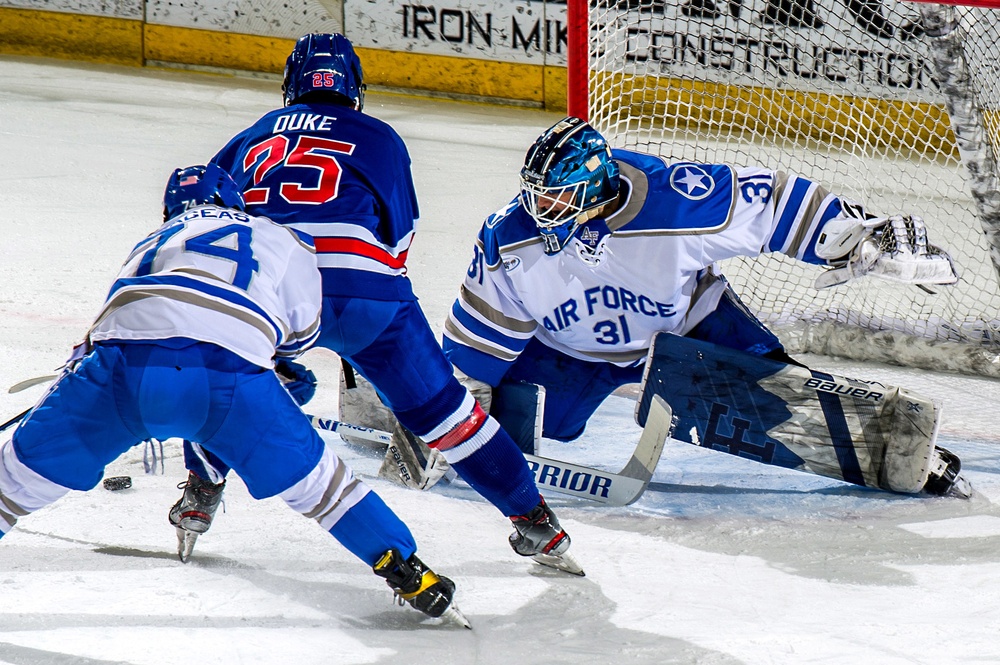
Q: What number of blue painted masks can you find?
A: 1